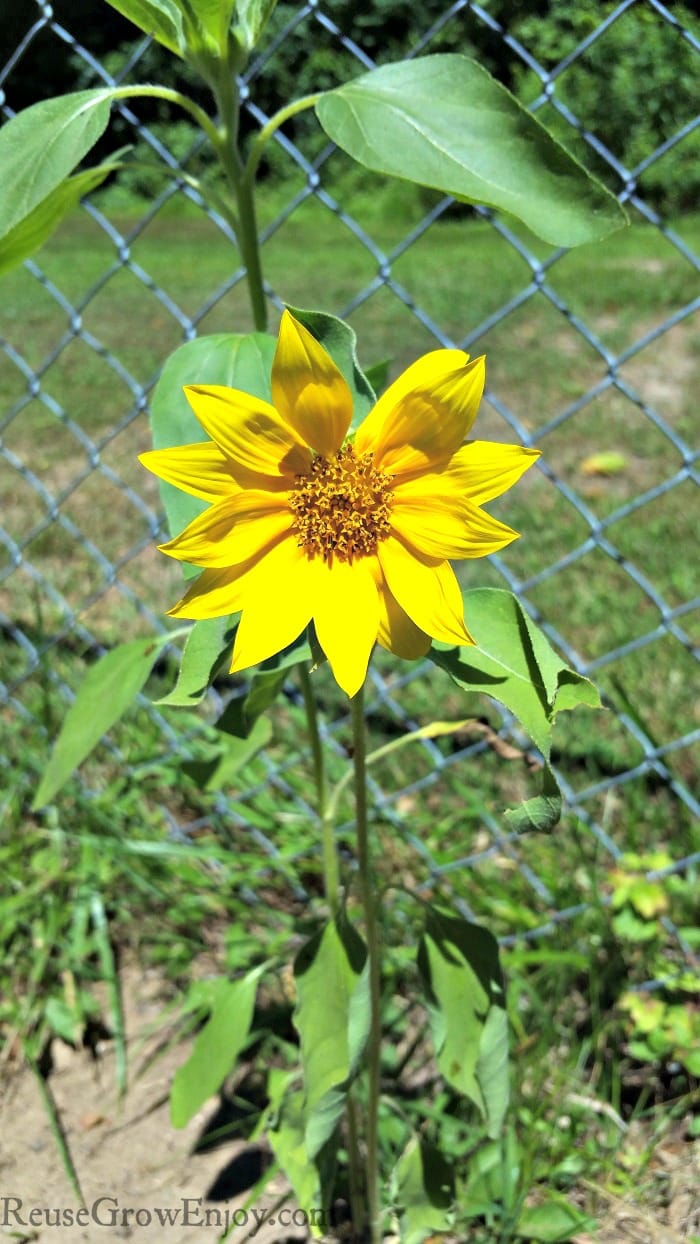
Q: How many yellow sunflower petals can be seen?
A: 13